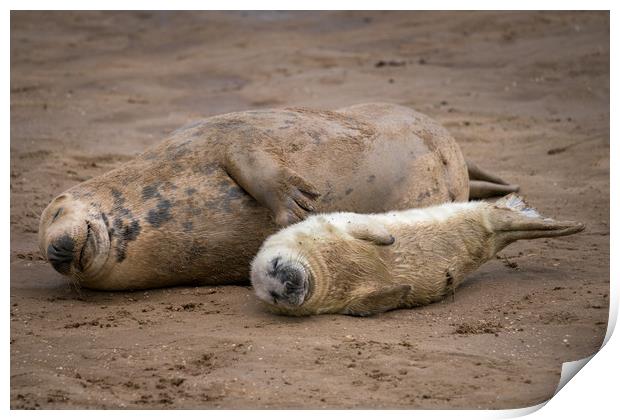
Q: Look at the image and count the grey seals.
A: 2